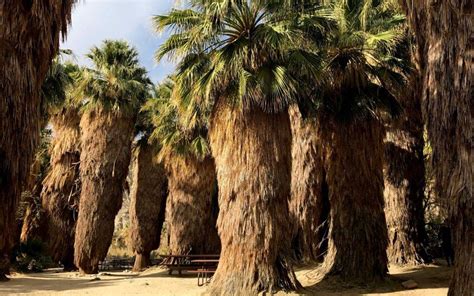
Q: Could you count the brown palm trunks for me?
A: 10